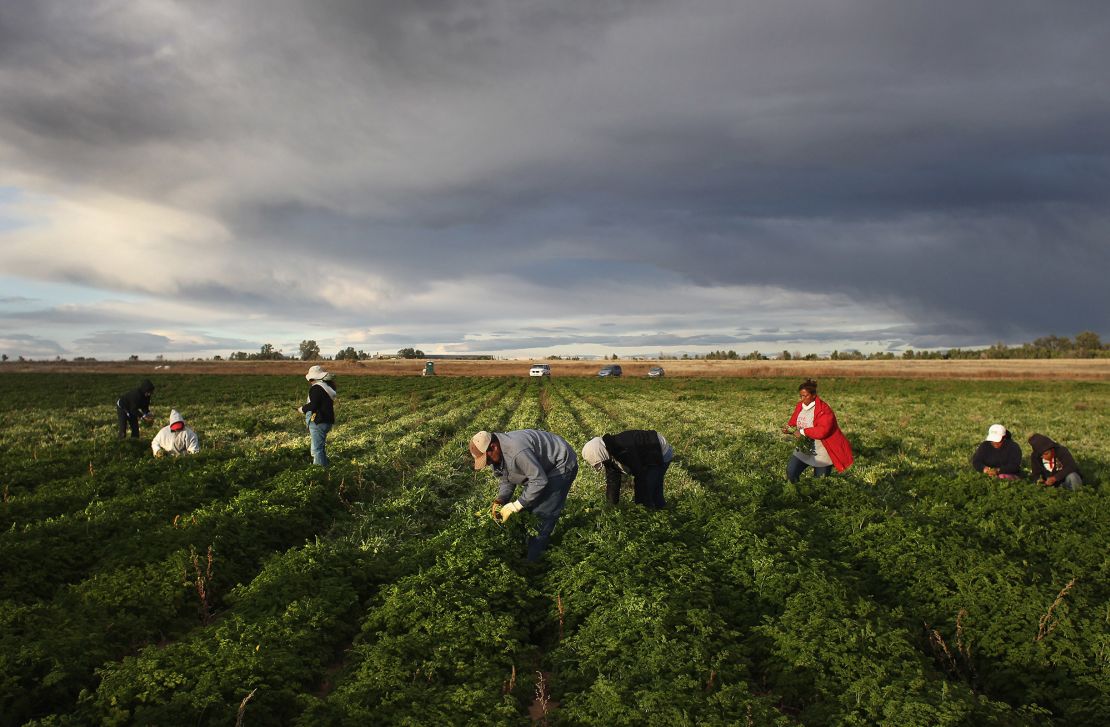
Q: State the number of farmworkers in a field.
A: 8